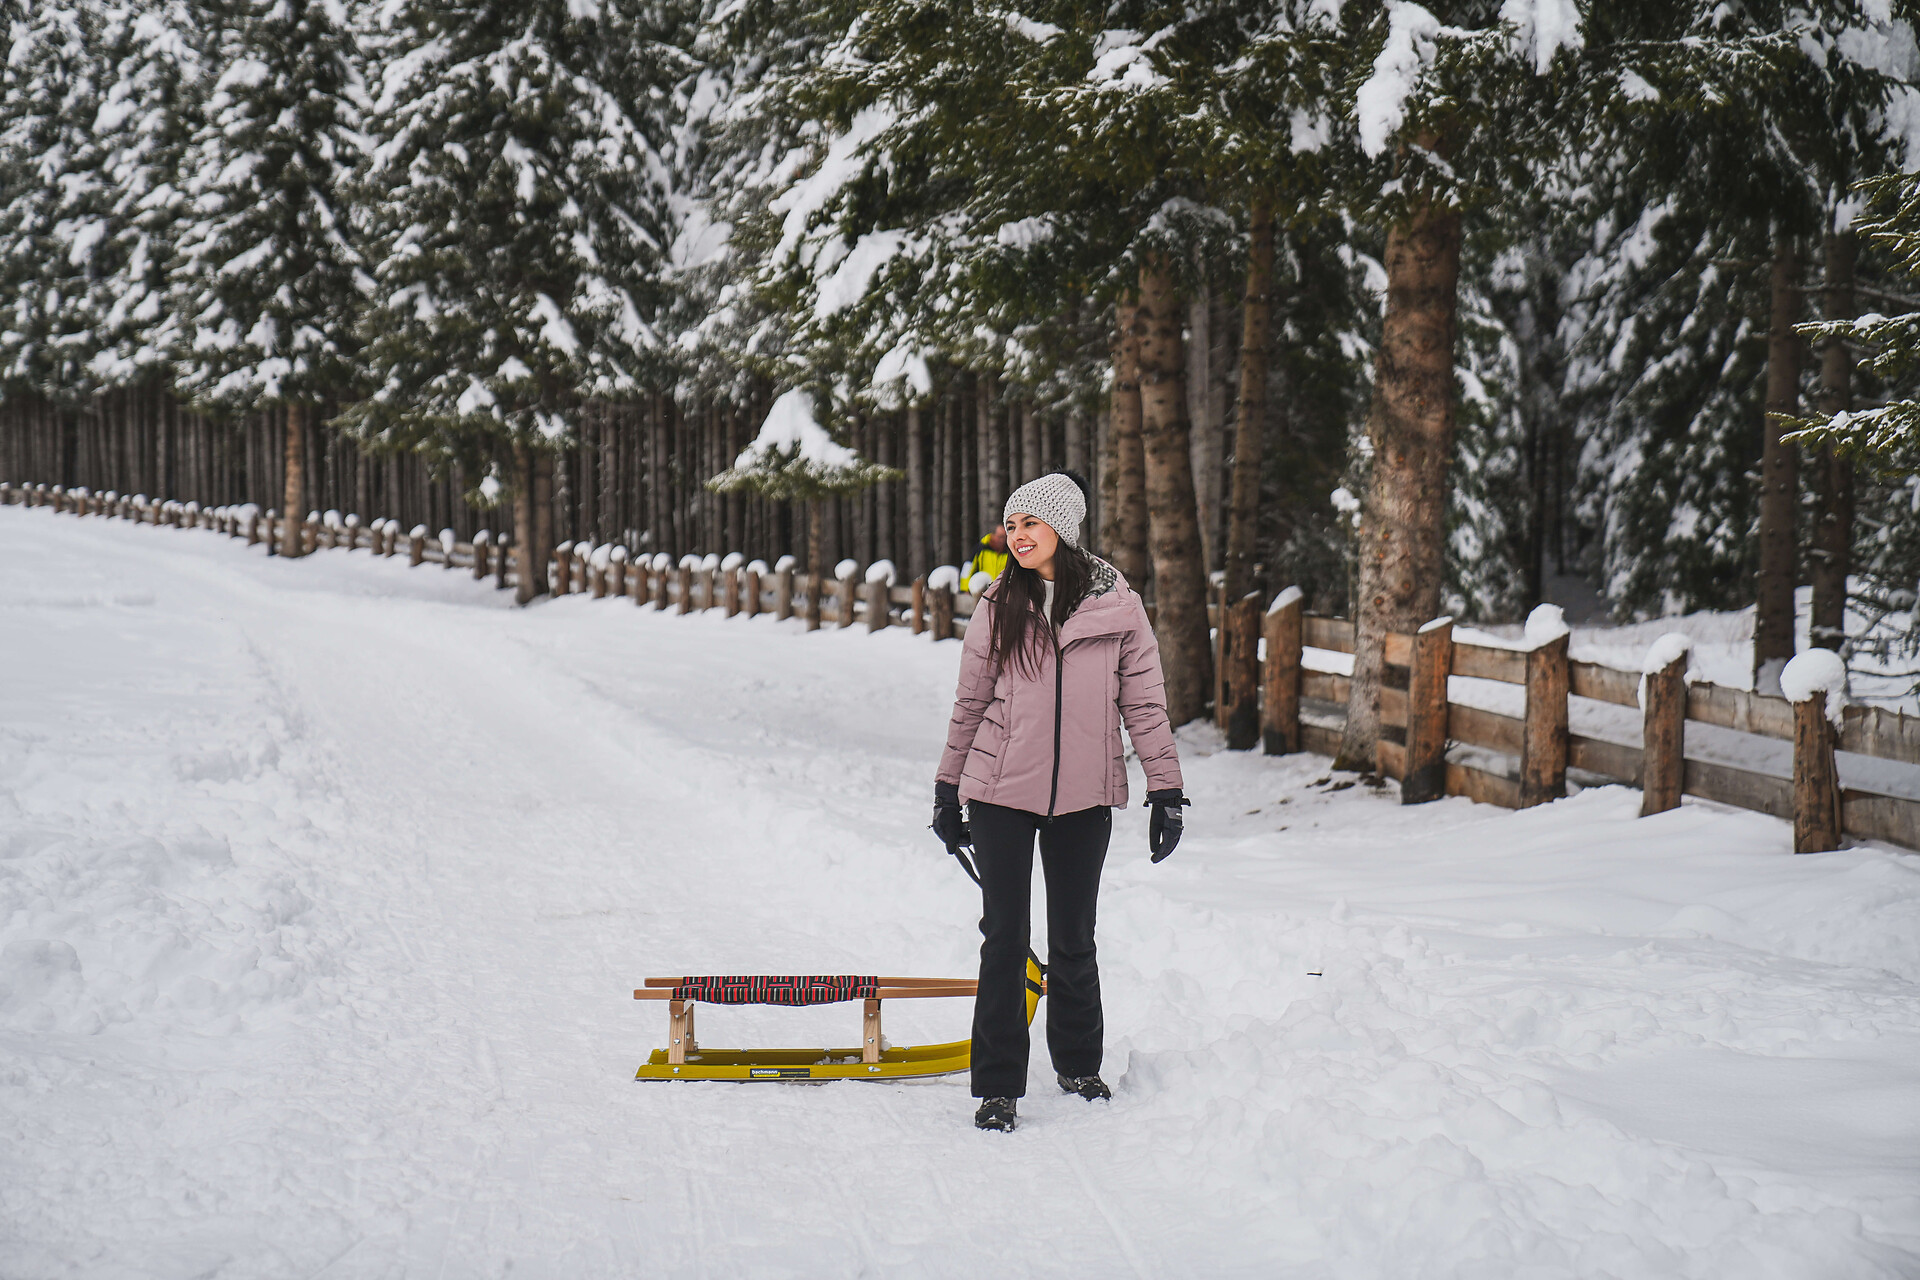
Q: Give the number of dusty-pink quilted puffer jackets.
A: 1